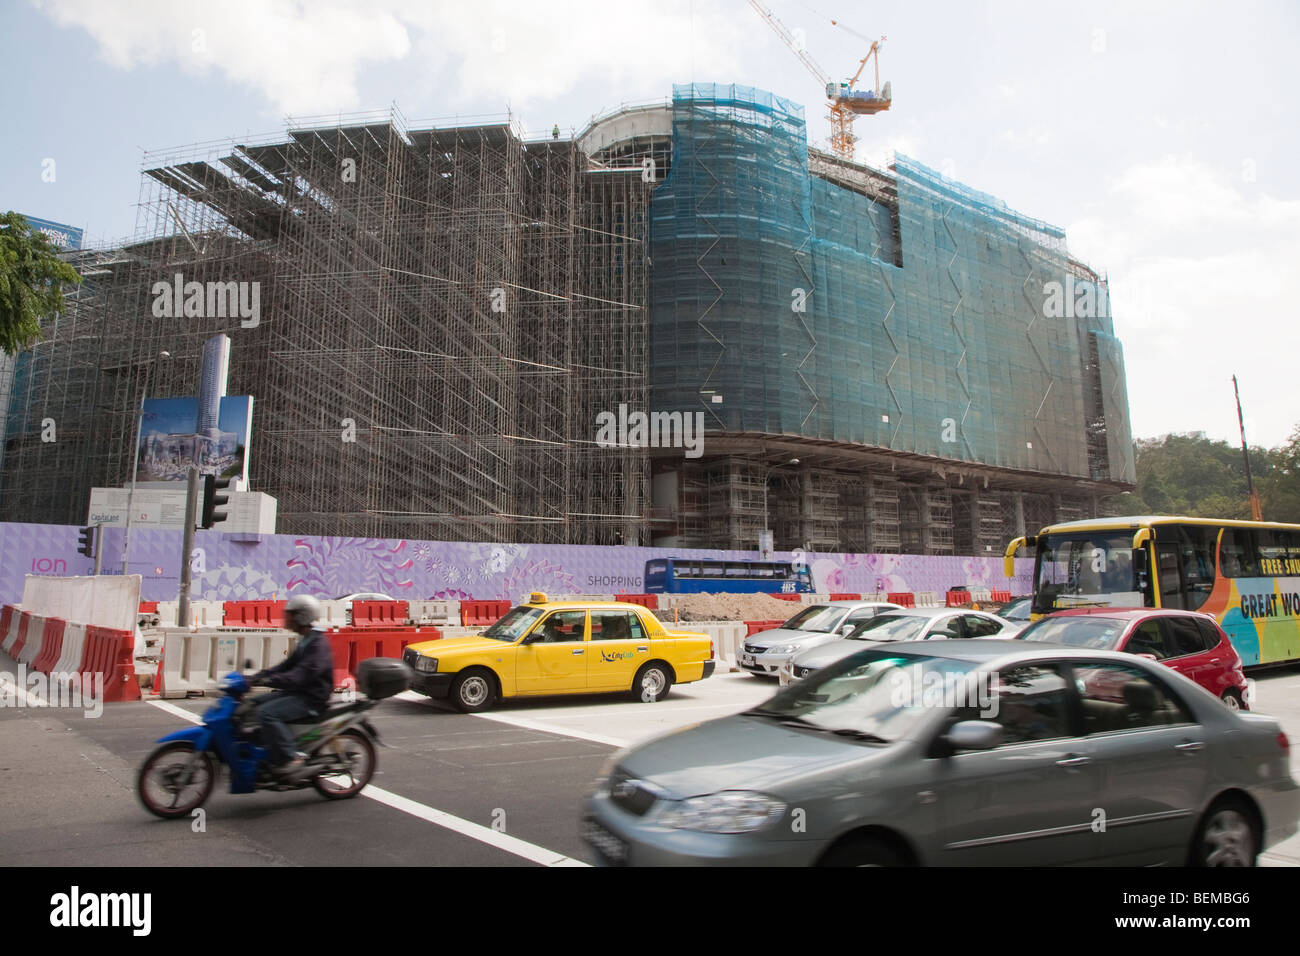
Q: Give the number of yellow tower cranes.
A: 1